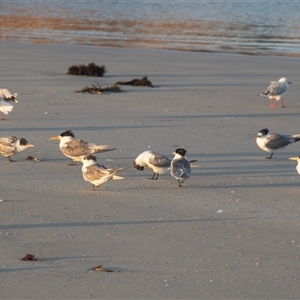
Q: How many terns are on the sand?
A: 7